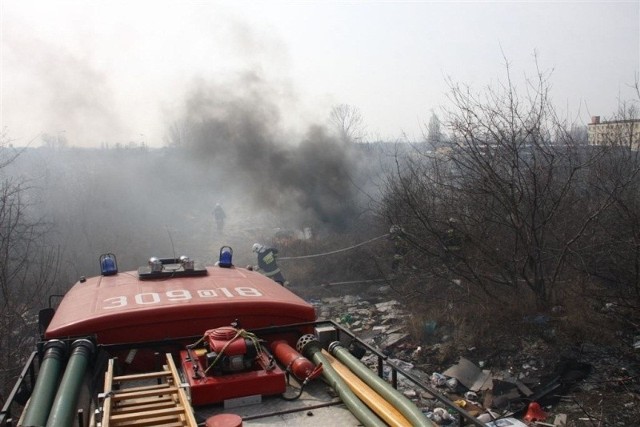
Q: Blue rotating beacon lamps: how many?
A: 2